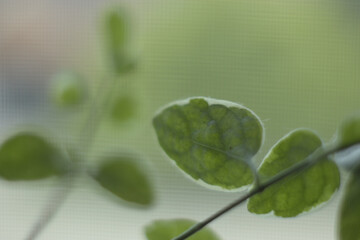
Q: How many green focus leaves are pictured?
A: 2